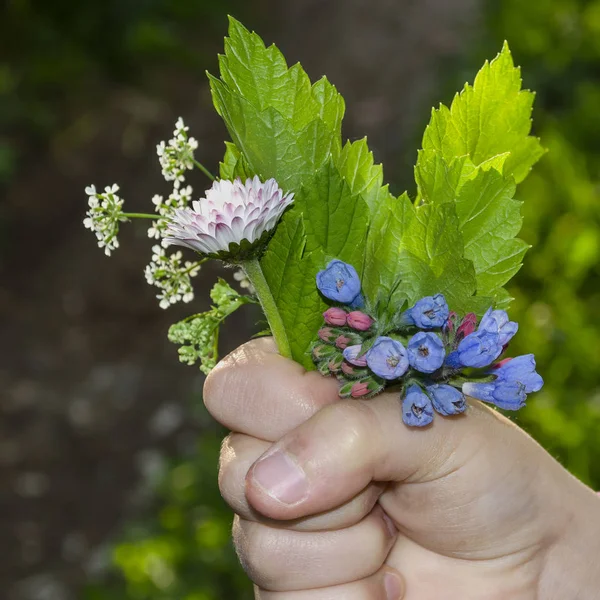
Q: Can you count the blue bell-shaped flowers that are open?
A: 10